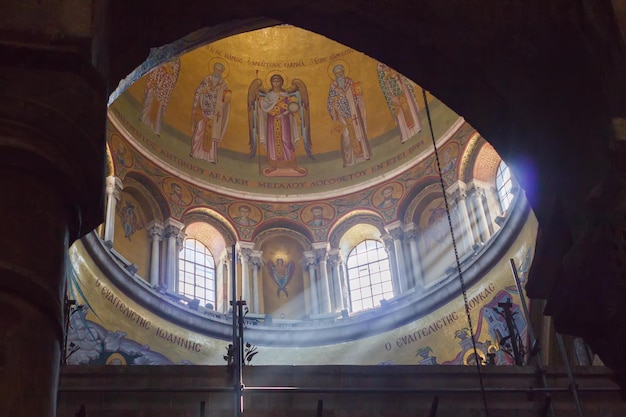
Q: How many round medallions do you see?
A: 6